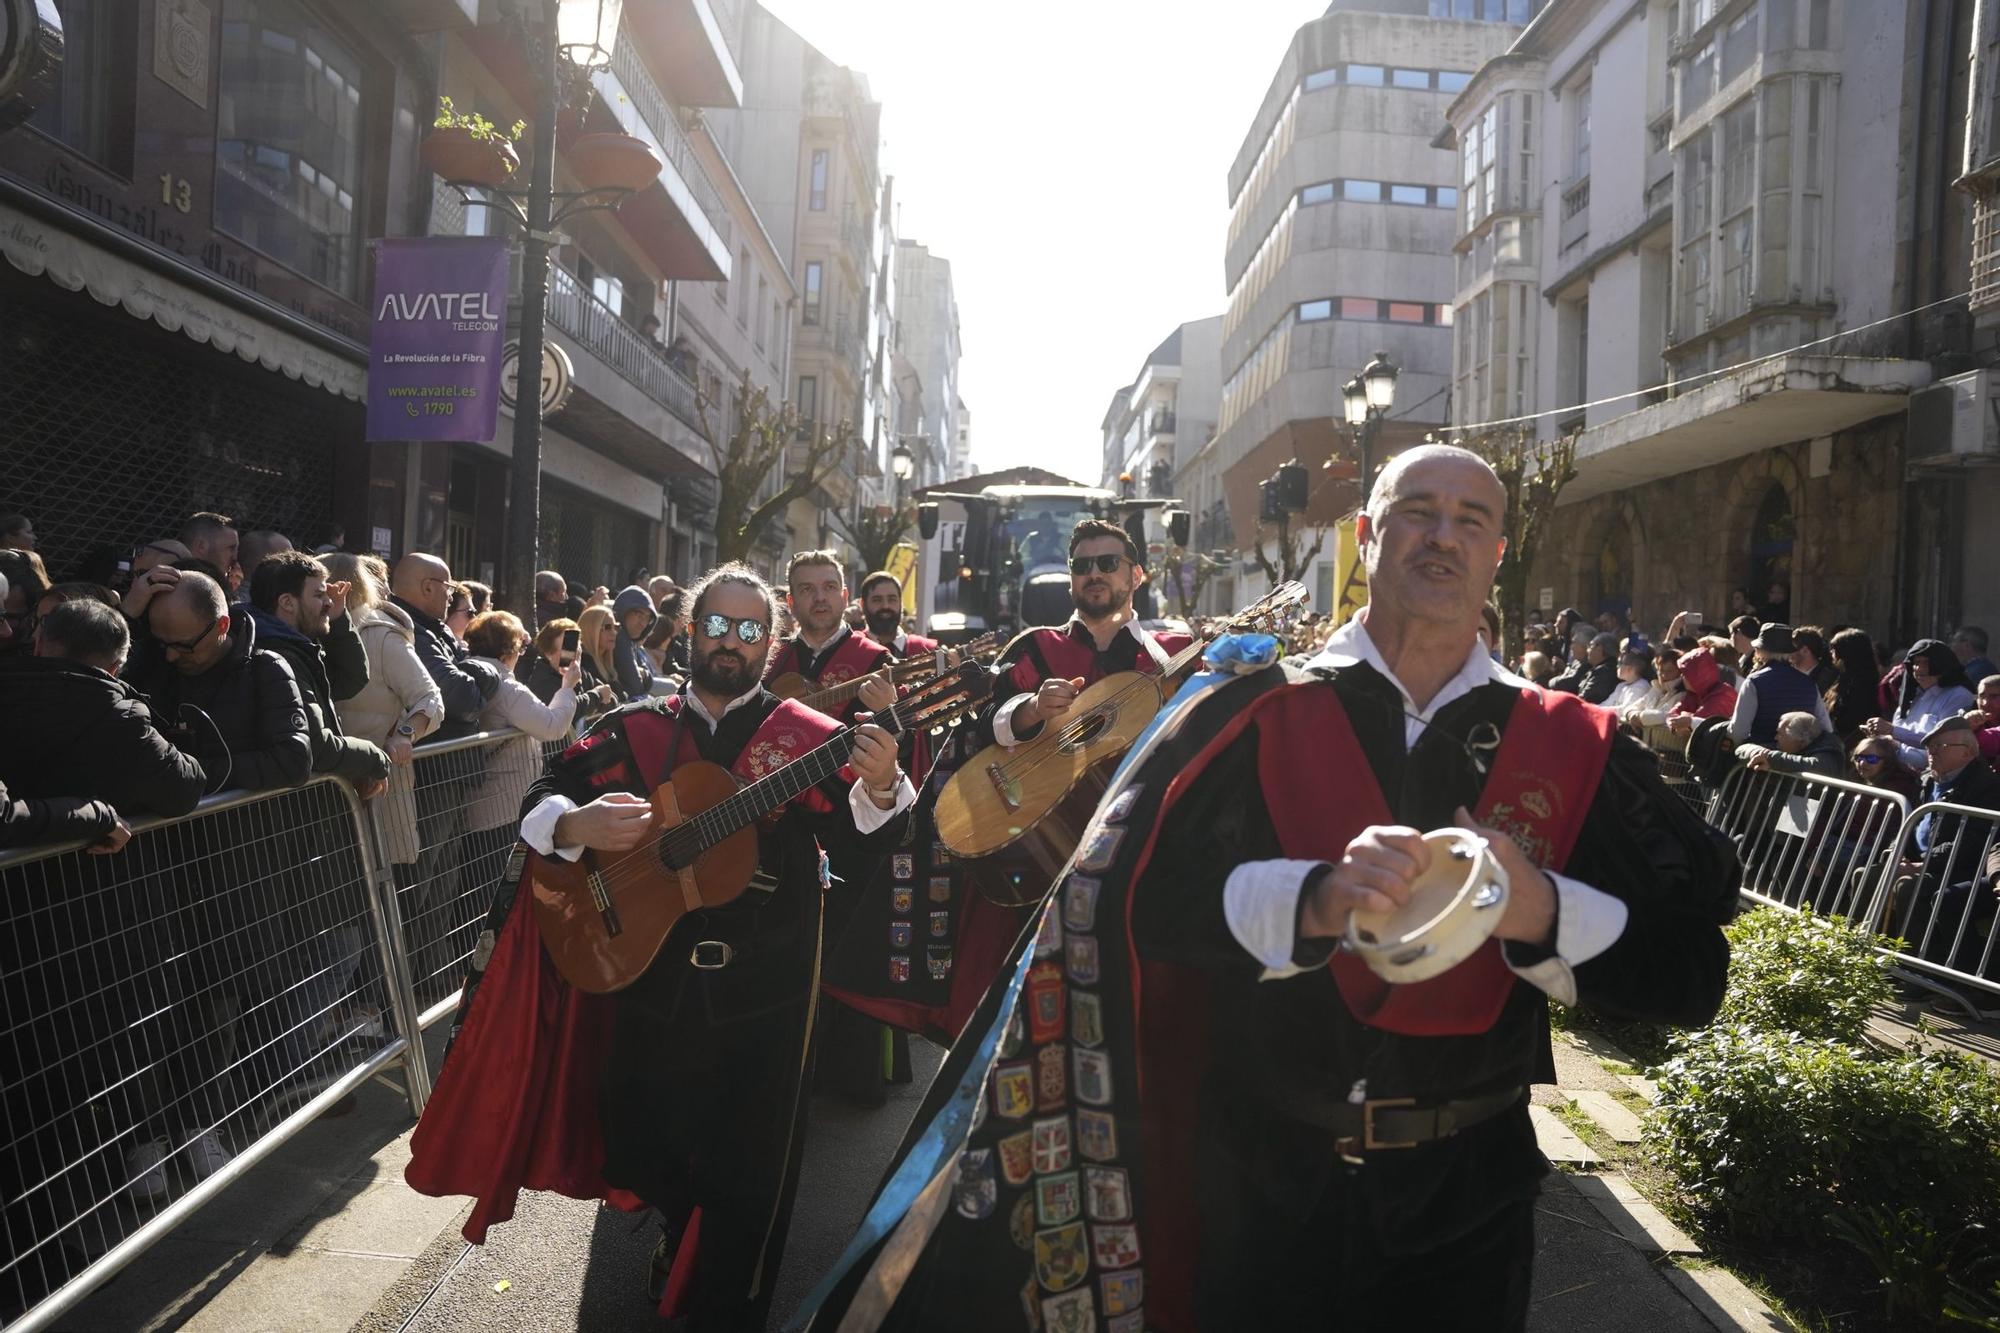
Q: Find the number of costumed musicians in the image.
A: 5